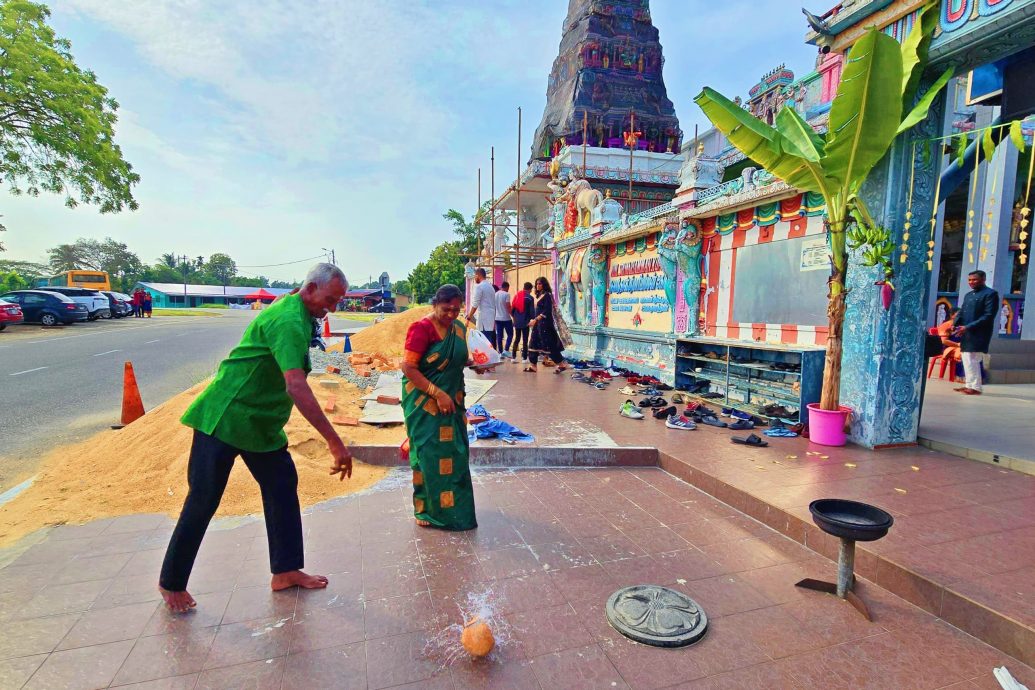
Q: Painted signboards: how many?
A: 1